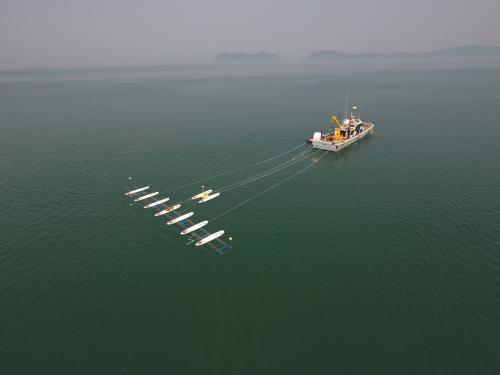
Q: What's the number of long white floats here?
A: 9